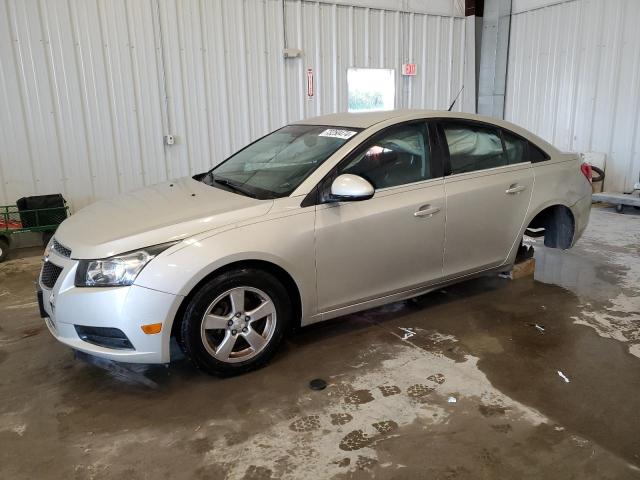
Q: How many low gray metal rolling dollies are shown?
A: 1